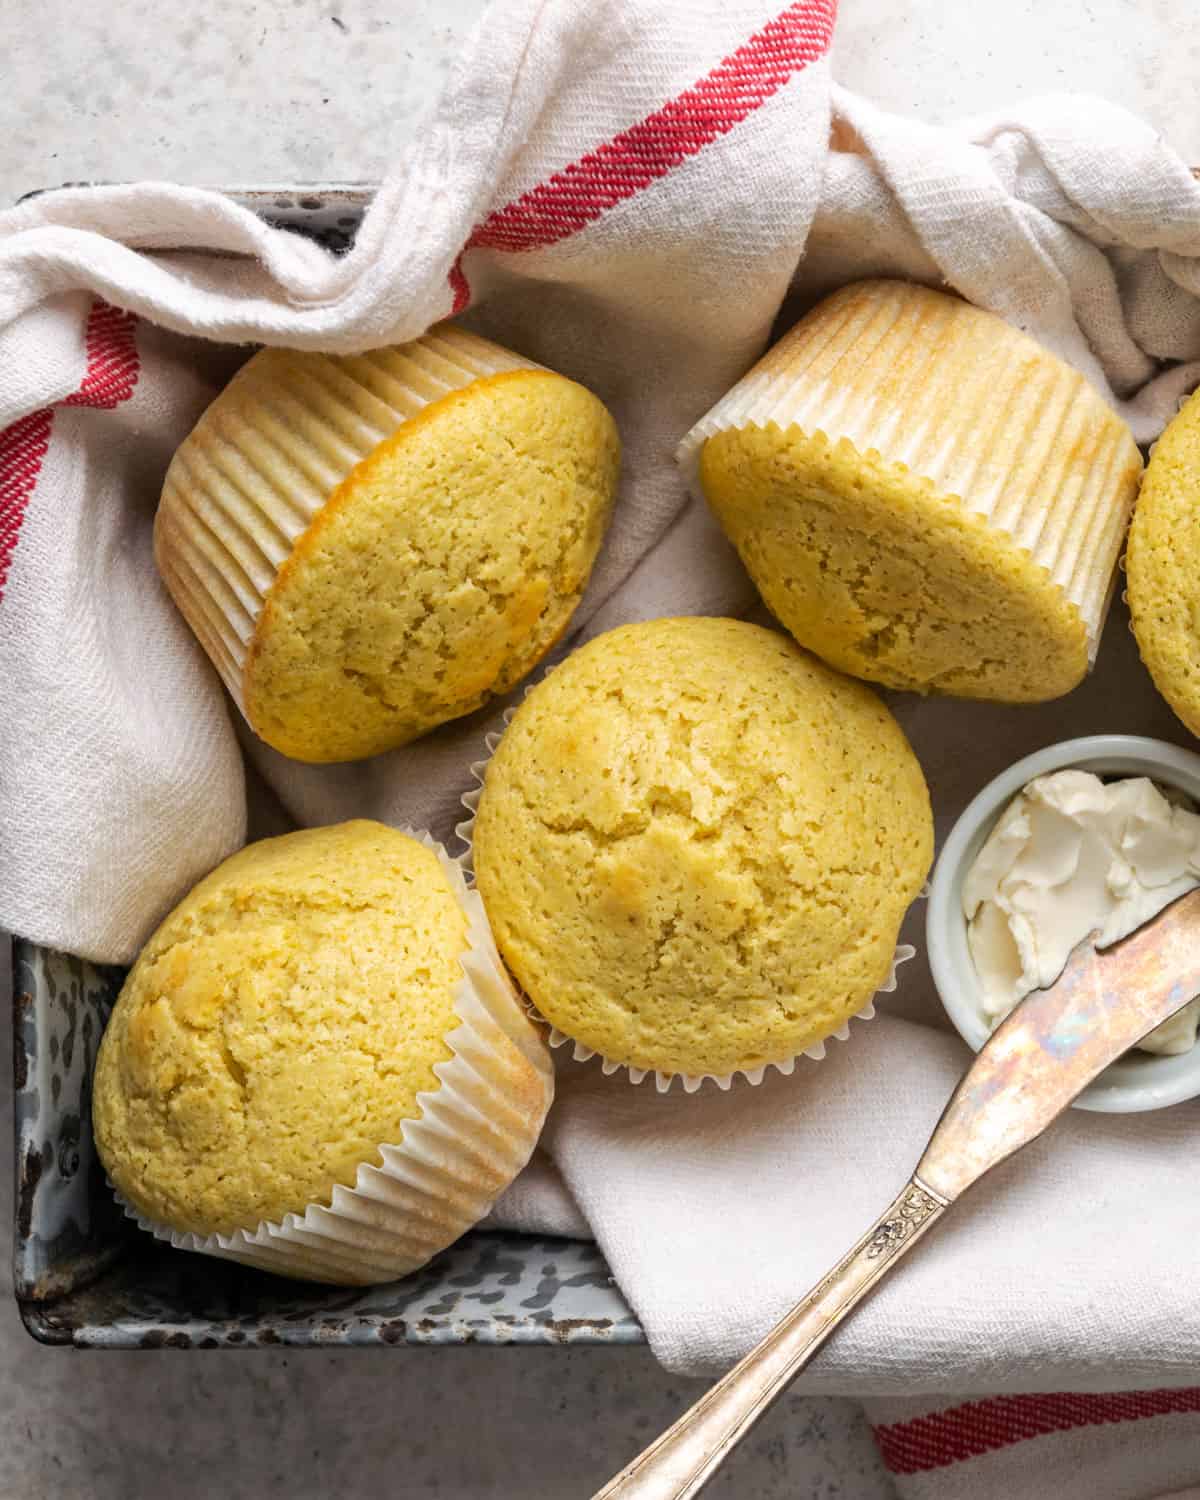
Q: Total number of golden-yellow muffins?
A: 5